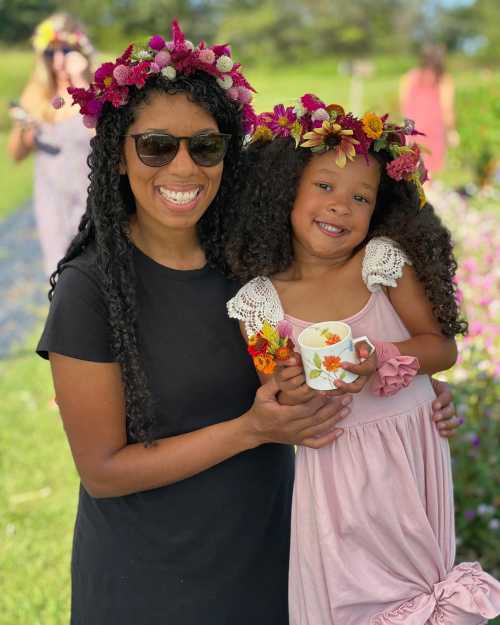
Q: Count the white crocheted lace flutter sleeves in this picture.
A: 2